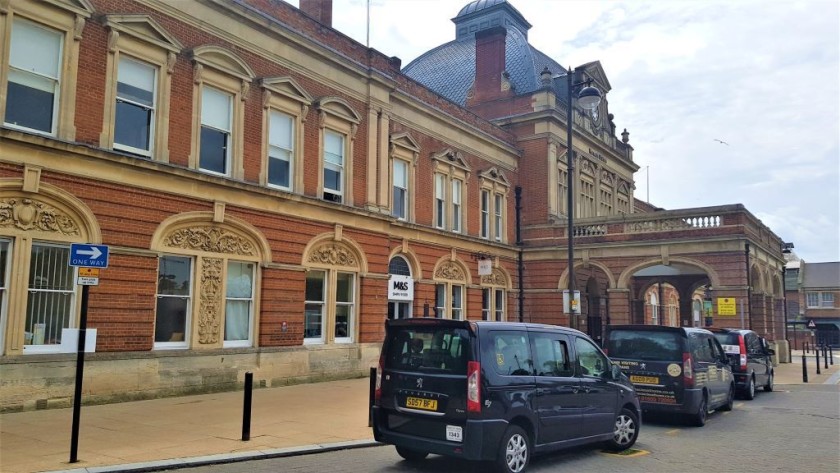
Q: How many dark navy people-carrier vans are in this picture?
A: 3